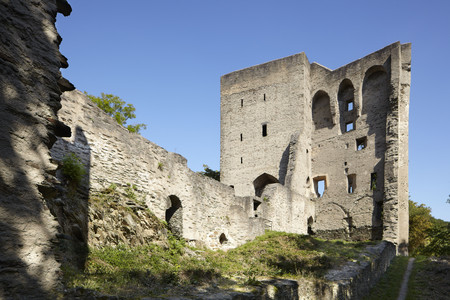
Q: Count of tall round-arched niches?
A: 3